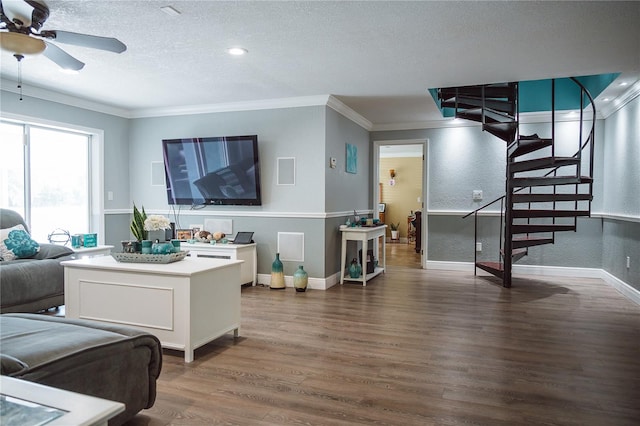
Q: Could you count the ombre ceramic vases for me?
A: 2